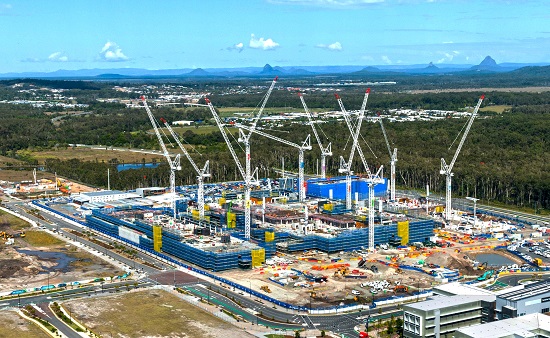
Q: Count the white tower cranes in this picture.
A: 10